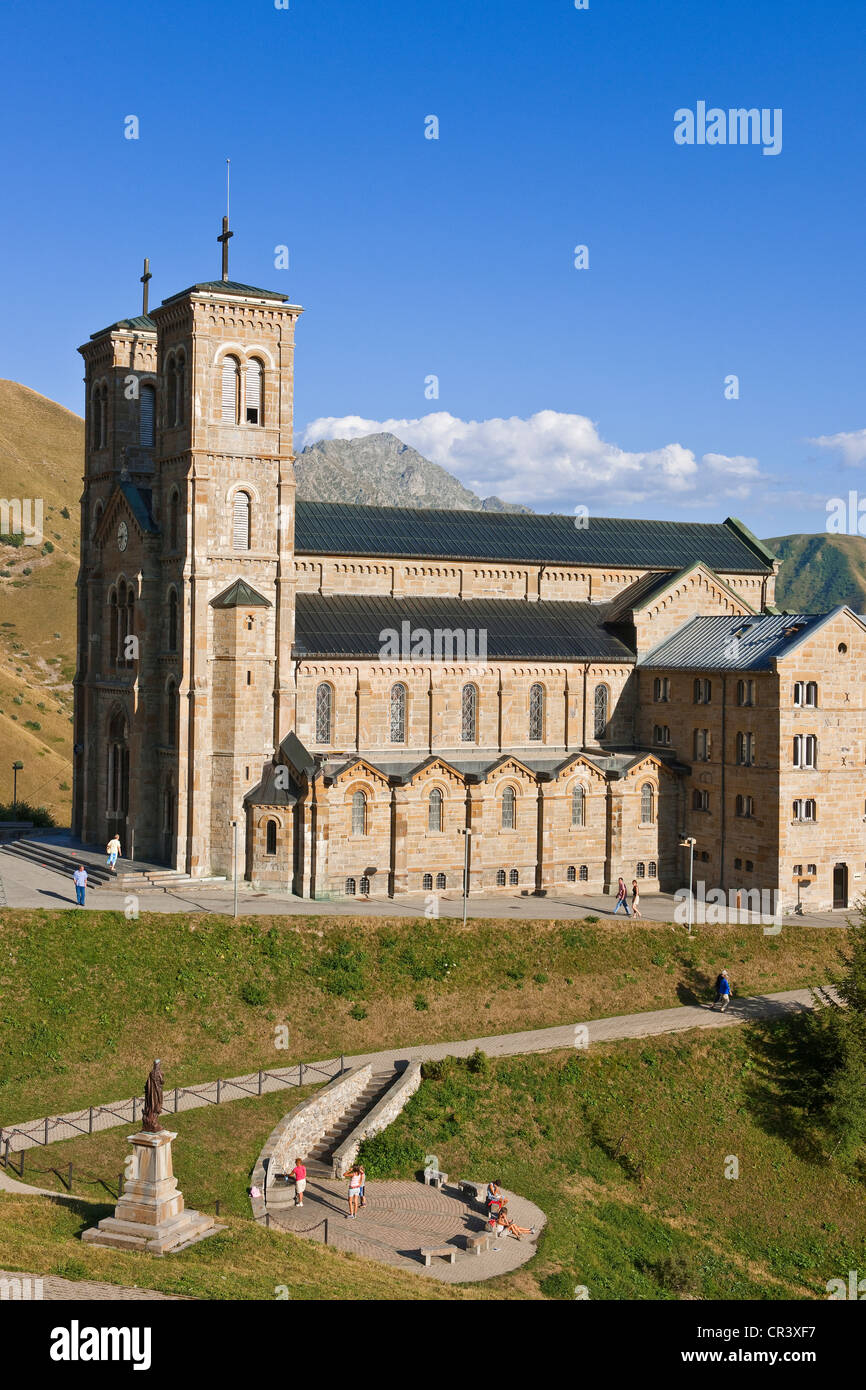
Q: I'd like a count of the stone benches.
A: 6